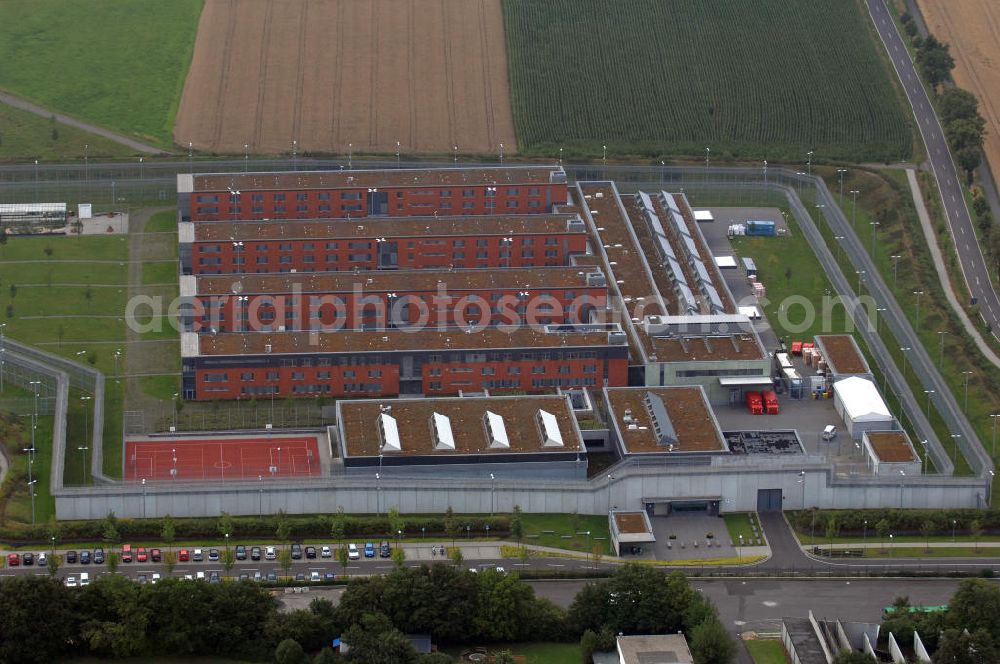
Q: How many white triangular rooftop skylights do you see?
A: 4